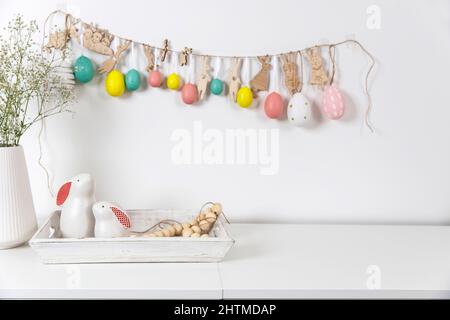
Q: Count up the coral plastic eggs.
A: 3